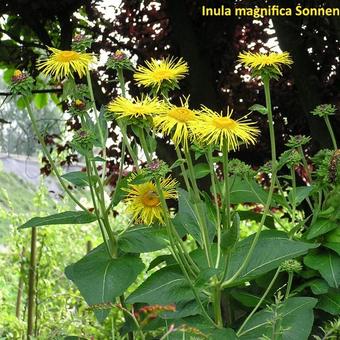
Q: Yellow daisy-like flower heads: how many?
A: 7